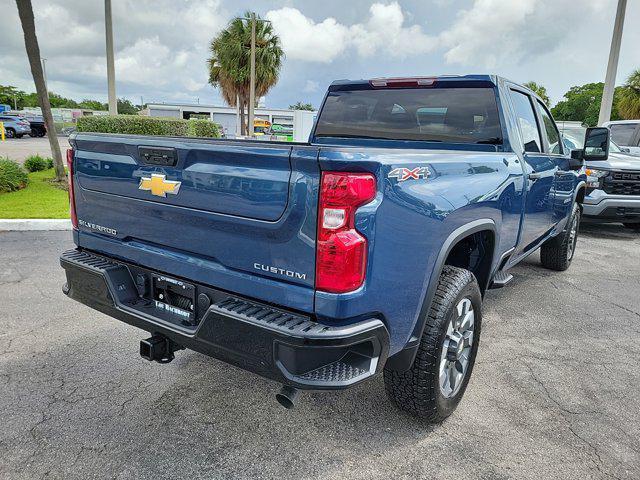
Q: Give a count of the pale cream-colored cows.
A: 0